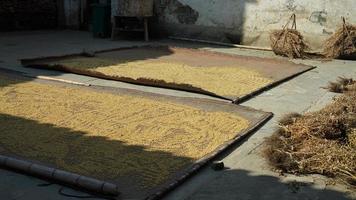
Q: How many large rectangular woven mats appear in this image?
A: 2